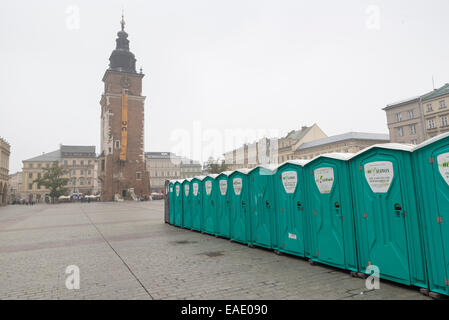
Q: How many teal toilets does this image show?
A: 12